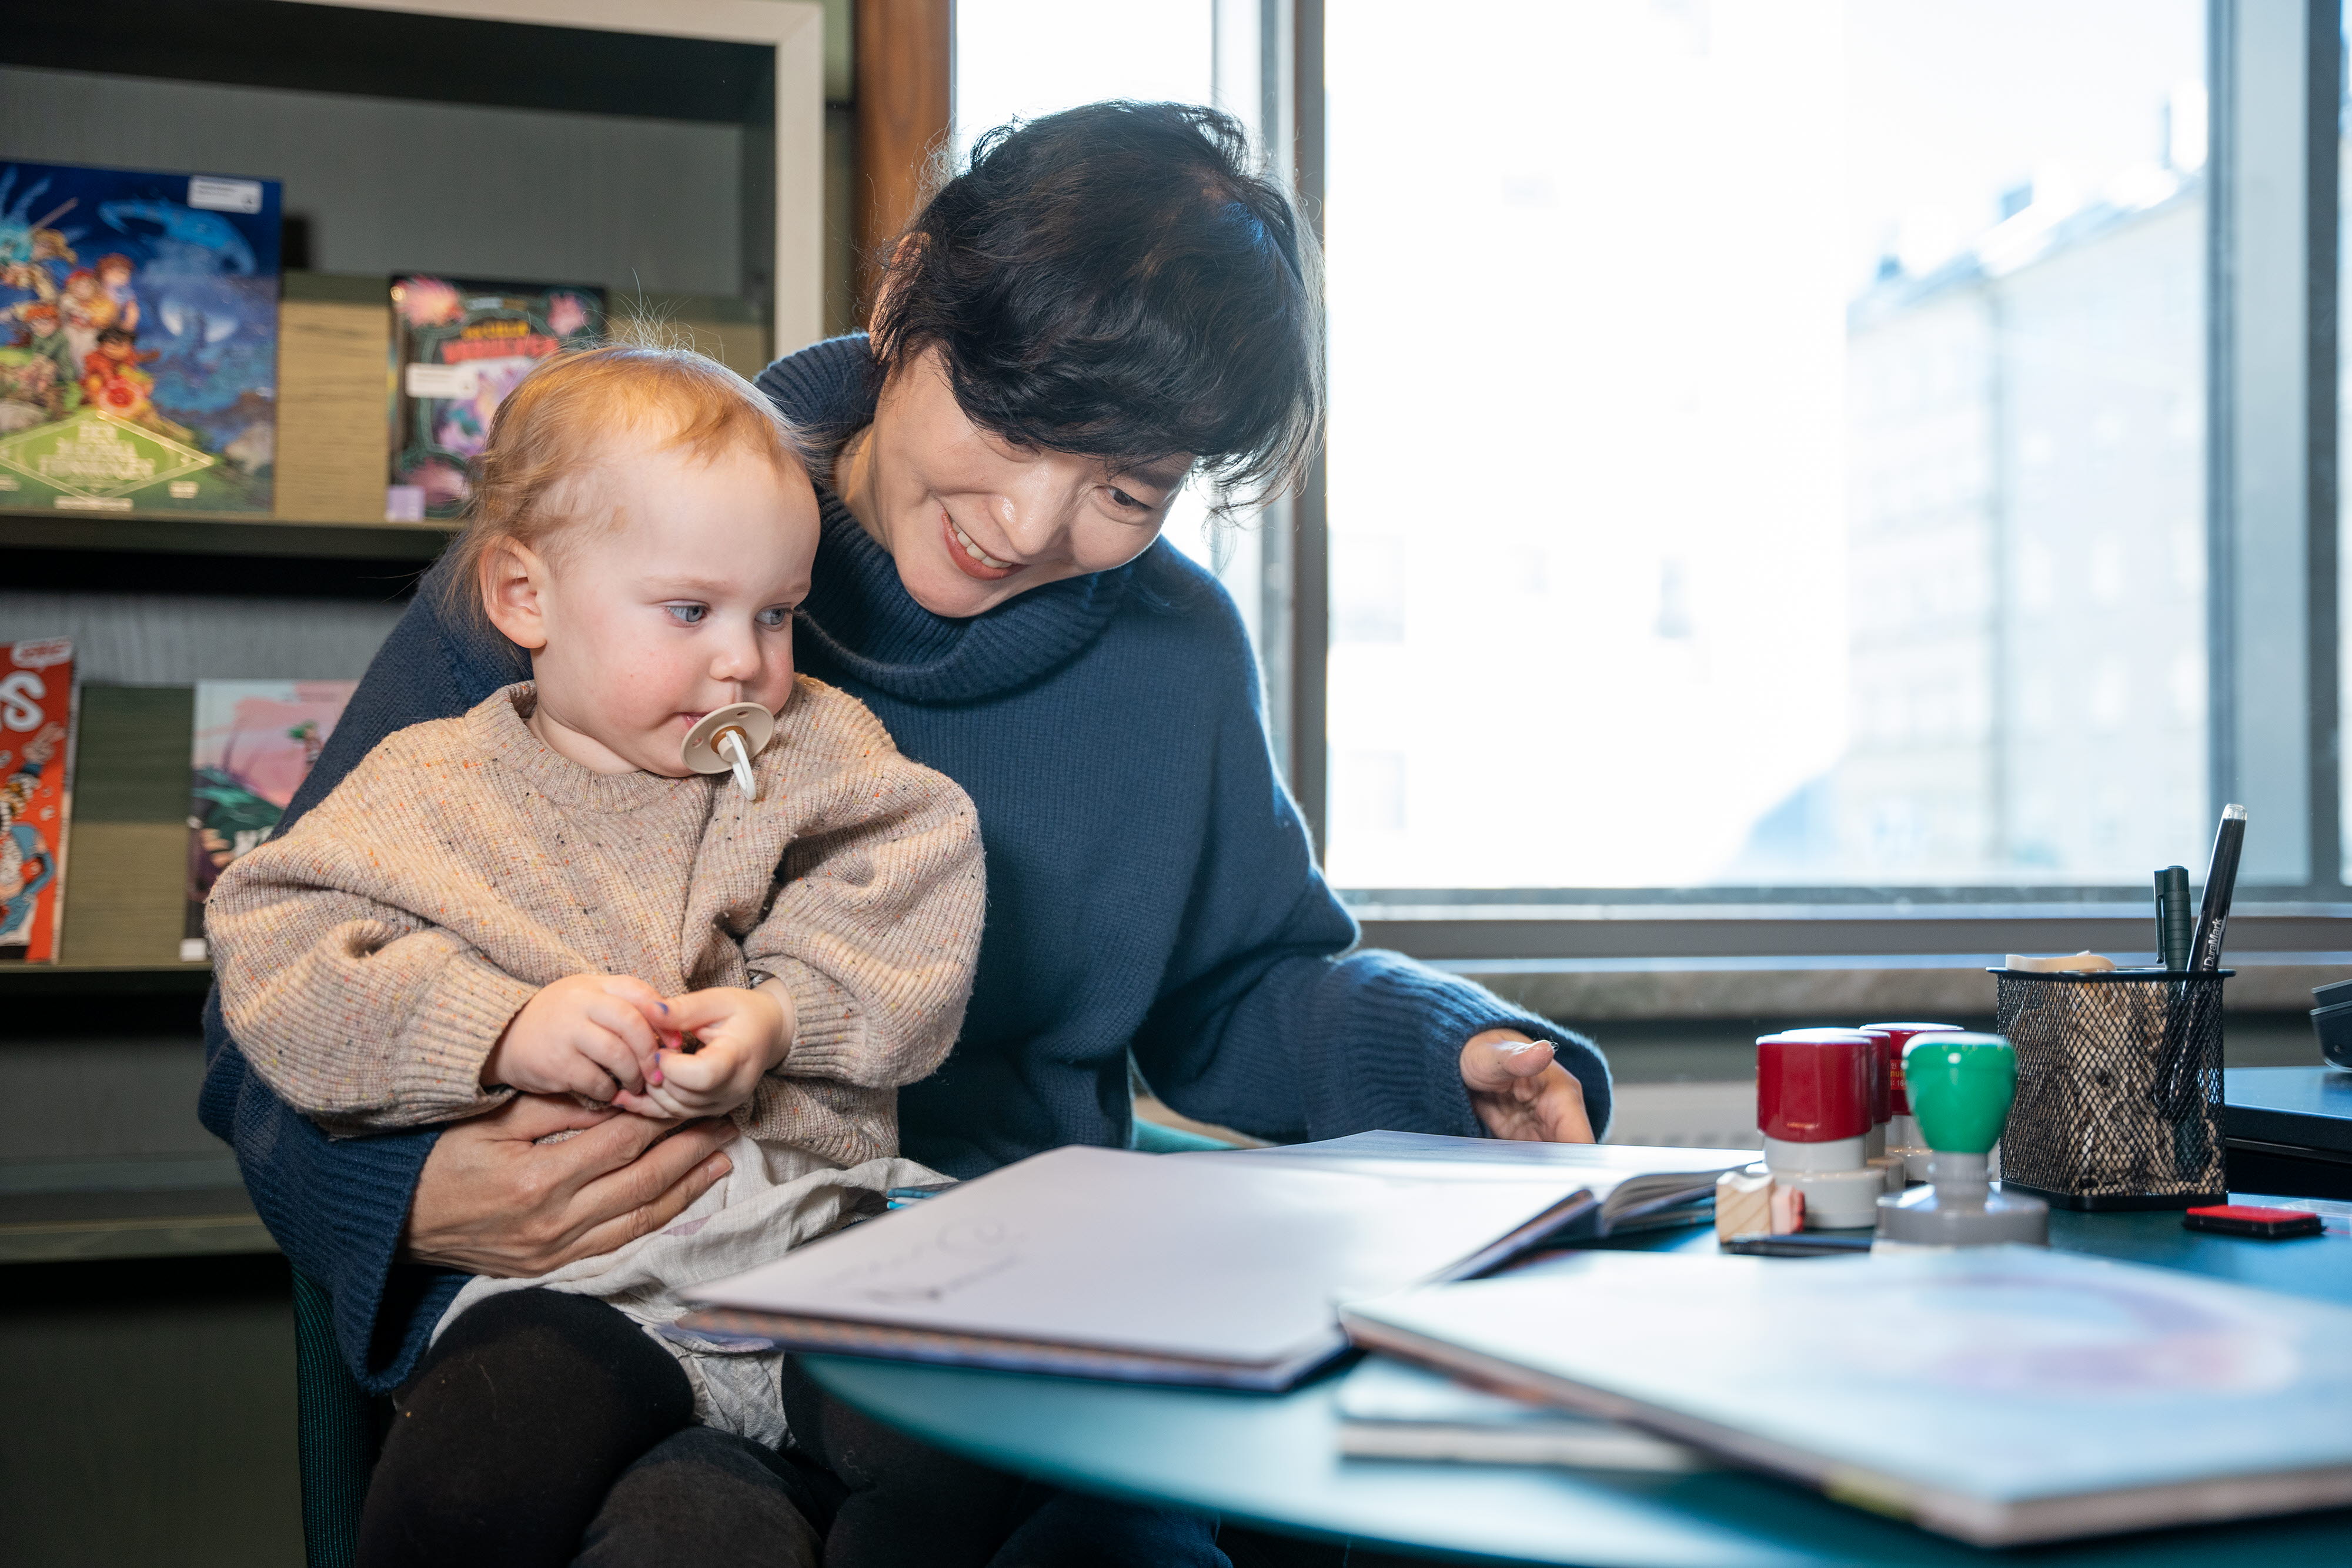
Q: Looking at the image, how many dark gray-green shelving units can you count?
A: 1